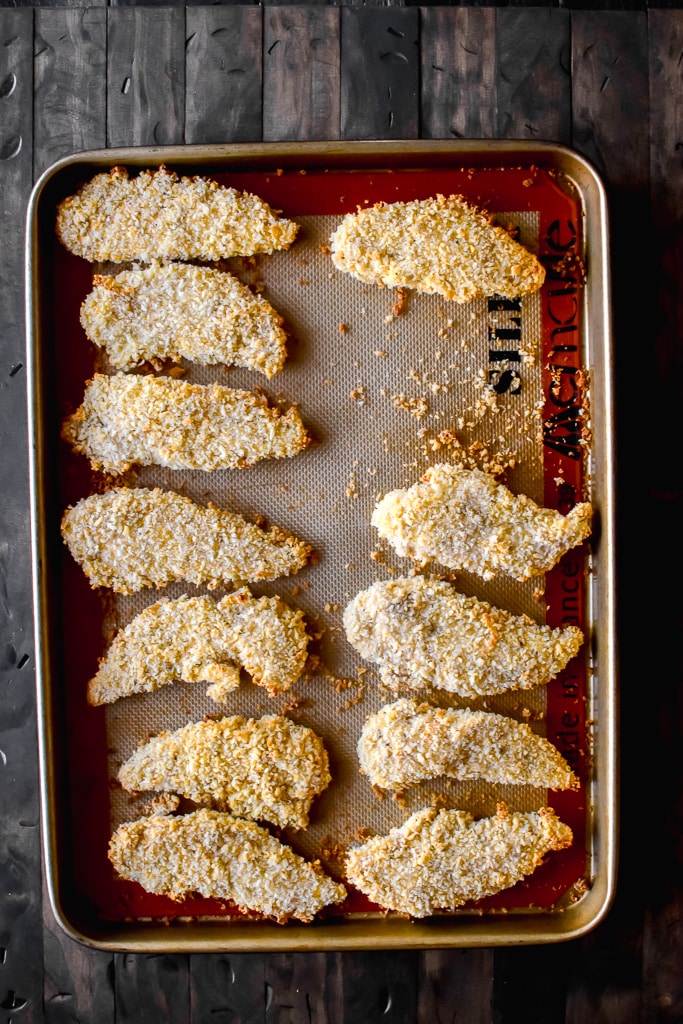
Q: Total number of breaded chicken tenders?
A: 12